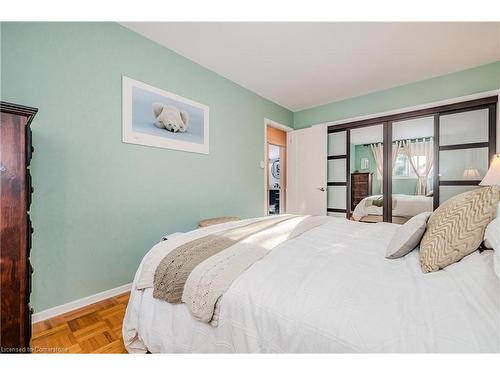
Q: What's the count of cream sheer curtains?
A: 2